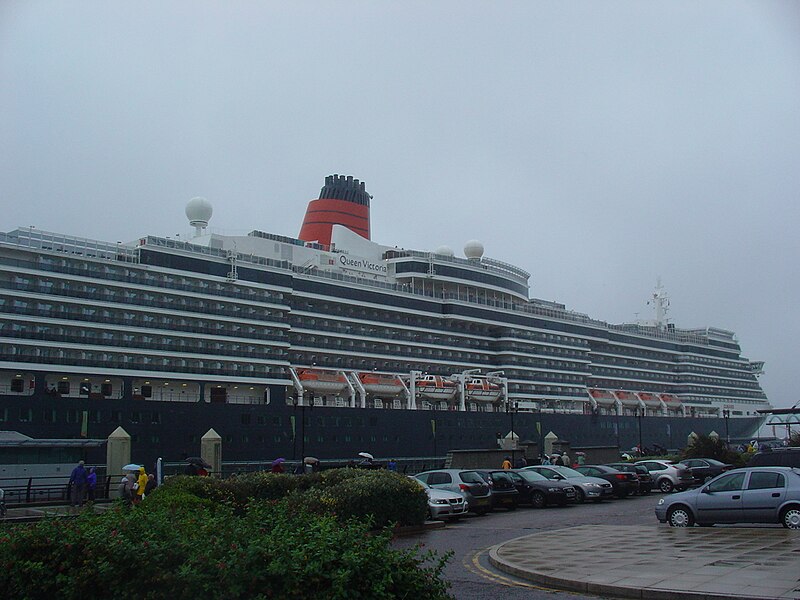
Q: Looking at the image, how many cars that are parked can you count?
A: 11